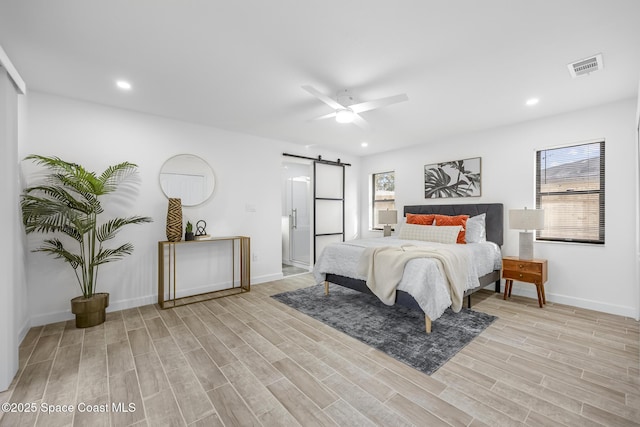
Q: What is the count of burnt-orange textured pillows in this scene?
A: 2